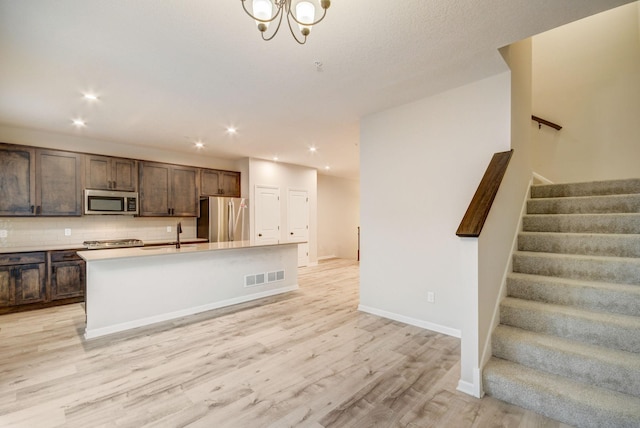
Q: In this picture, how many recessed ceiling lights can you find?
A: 7